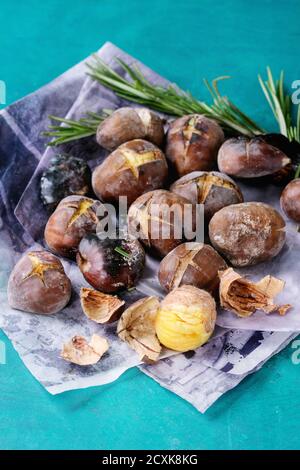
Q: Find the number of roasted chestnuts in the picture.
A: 14